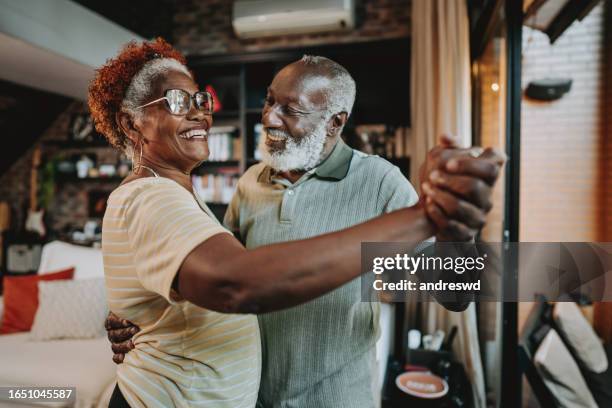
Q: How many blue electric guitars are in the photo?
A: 0